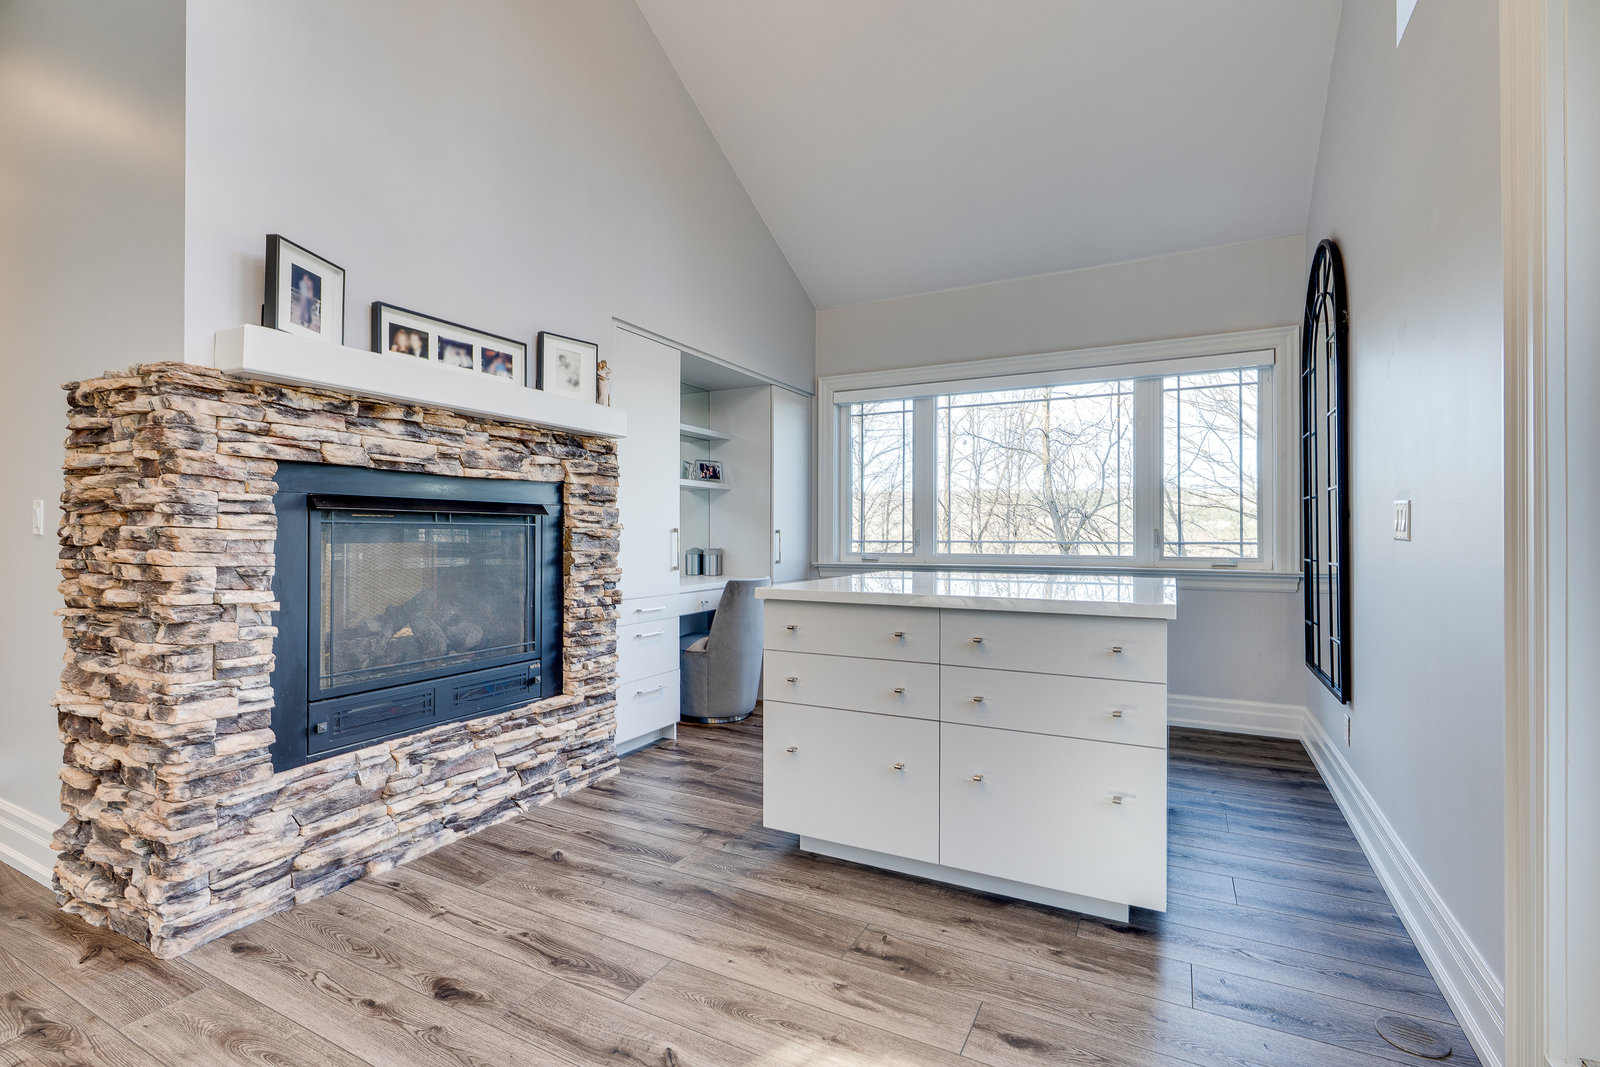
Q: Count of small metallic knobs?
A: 12